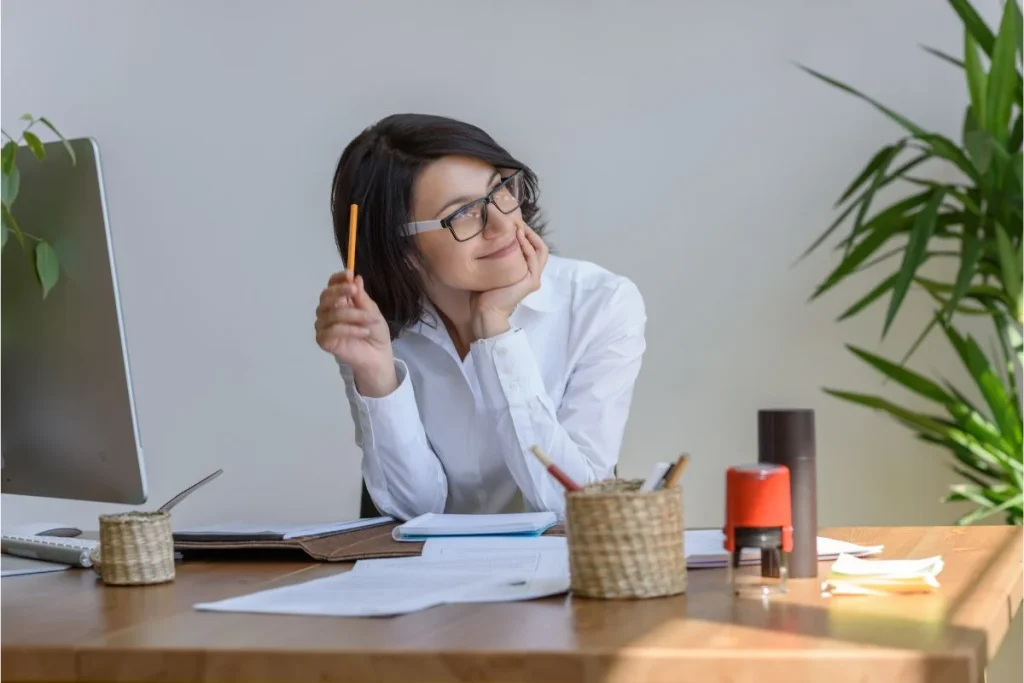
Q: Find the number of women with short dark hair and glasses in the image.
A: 1